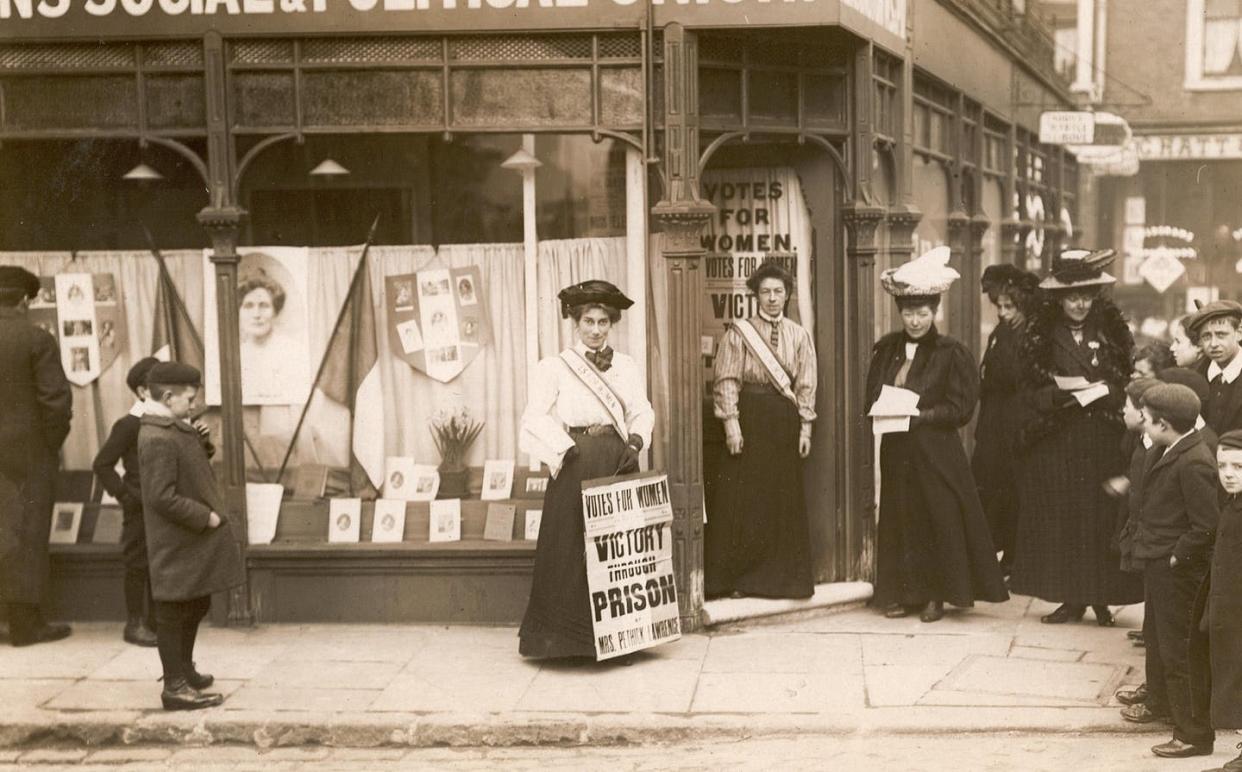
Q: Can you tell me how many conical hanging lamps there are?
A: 3